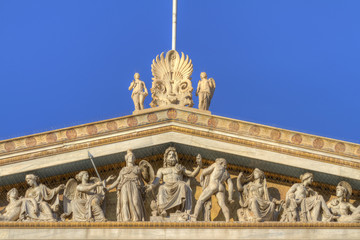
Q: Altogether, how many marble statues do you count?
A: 11